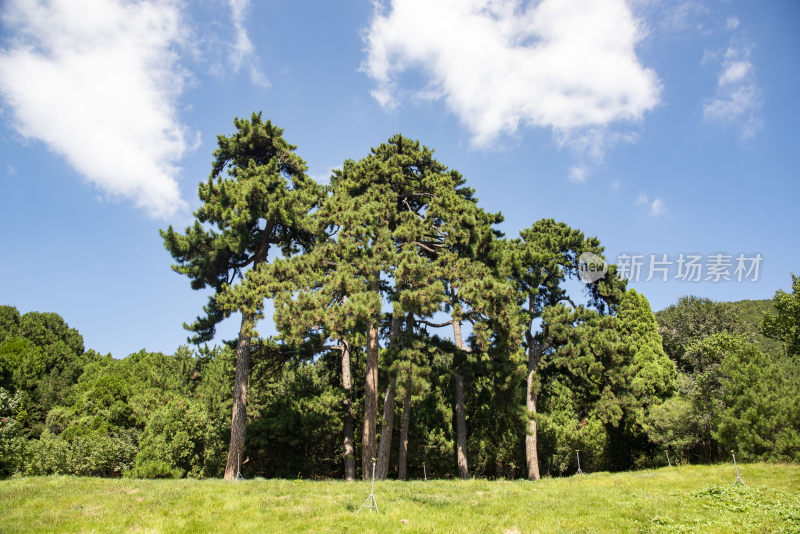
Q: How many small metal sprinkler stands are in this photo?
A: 6